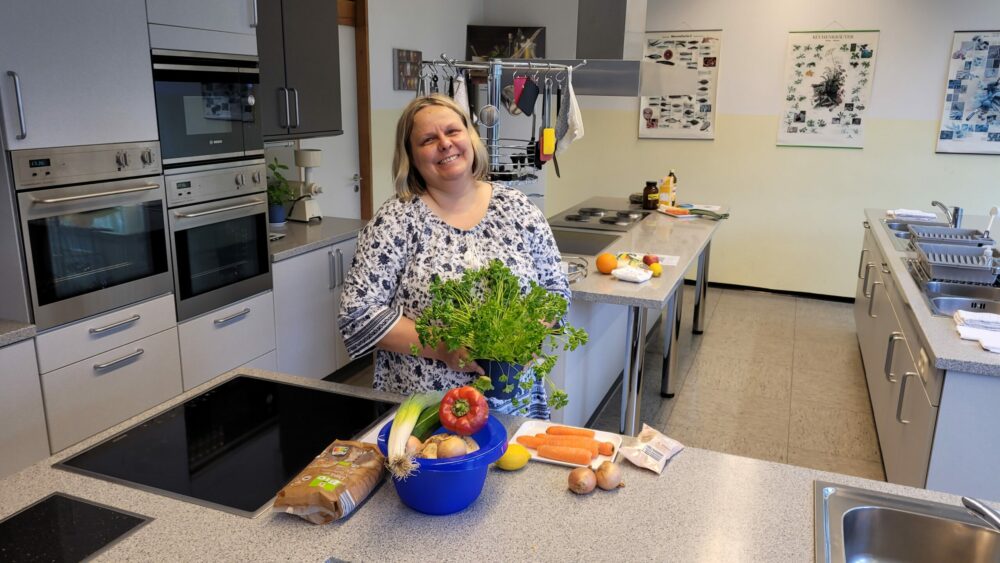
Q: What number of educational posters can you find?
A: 3